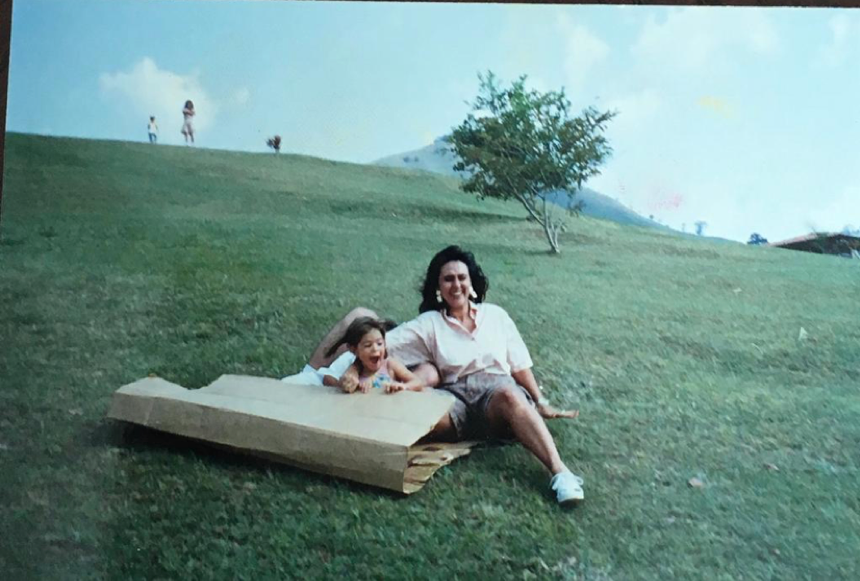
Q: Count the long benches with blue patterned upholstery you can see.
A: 0